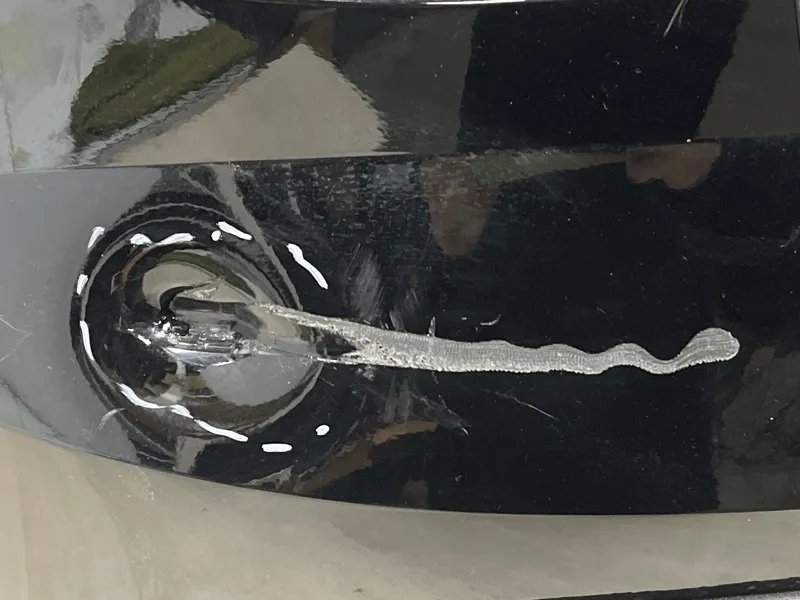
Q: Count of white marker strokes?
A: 13